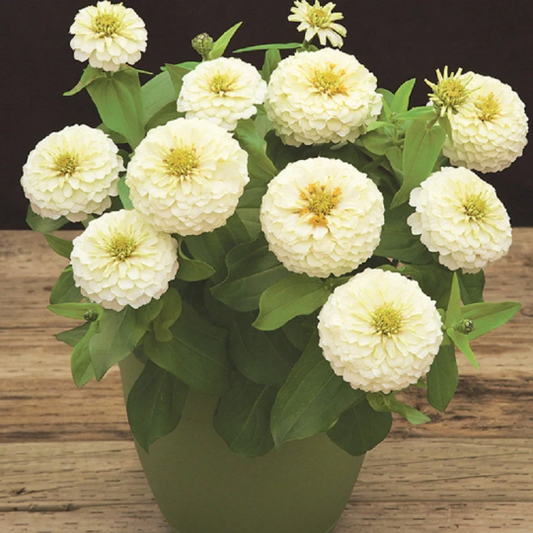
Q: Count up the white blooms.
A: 11